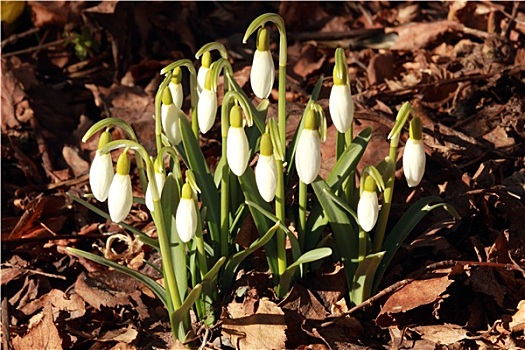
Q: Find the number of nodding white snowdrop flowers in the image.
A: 15